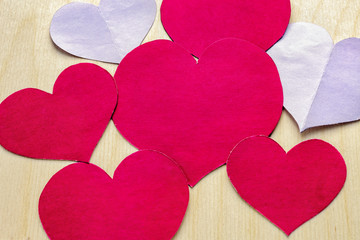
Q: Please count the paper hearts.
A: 7